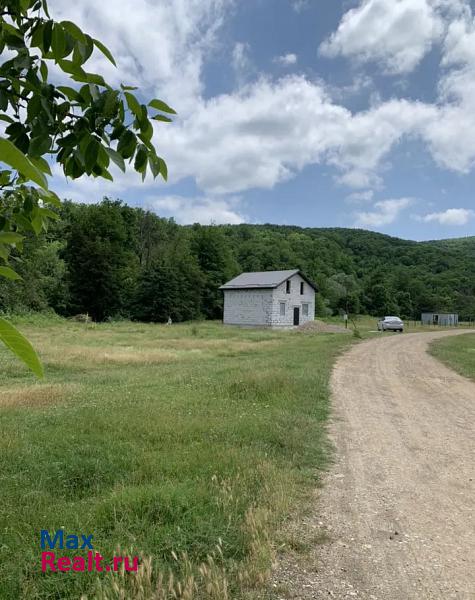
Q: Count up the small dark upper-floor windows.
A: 2